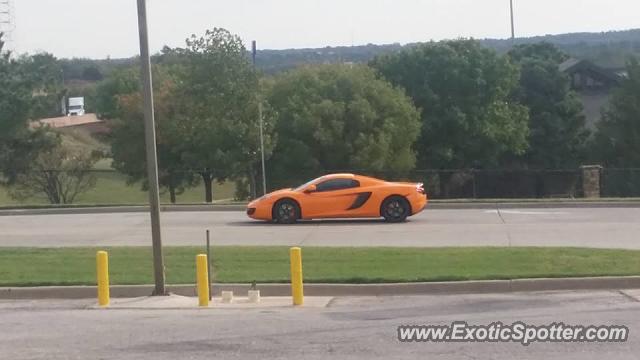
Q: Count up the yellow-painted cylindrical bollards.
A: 3